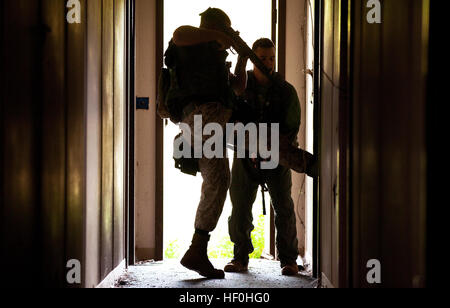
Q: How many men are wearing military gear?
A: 2